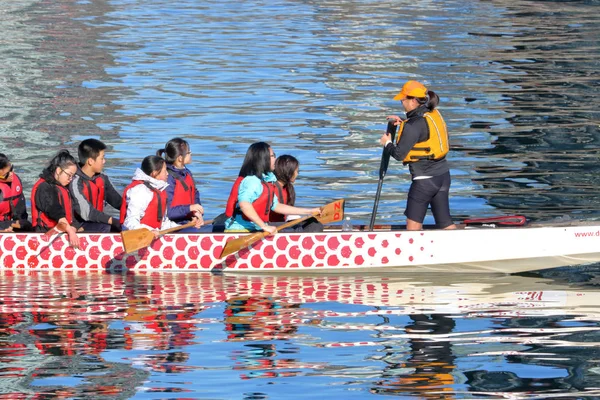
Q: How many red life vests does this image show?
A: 7